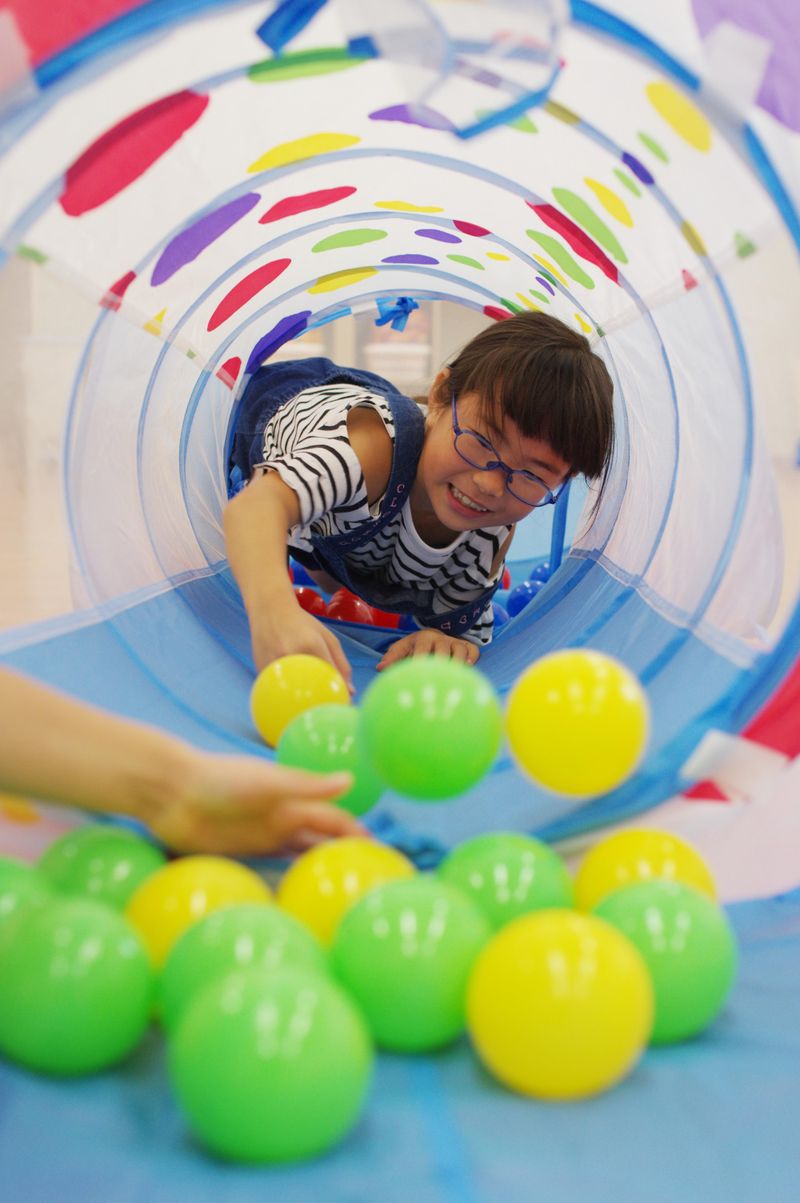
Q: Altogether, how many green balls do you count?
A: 10